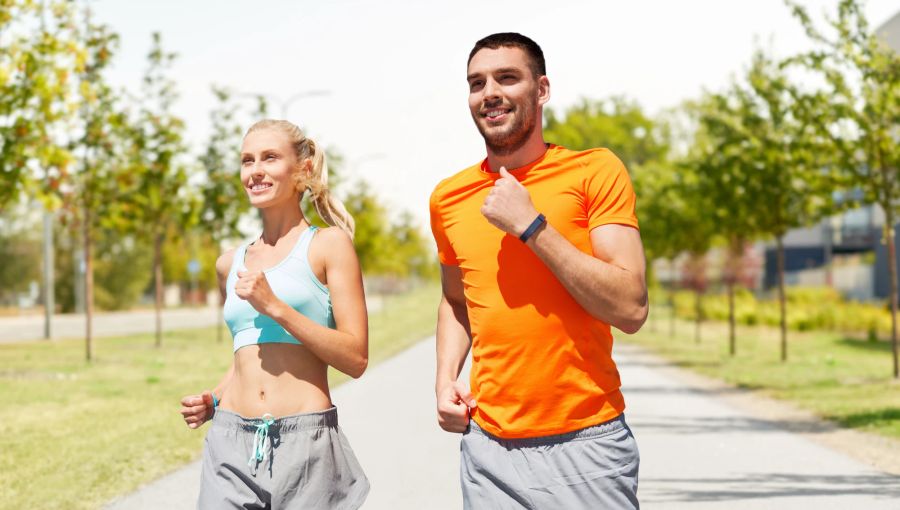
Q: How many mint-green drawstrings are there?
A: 1